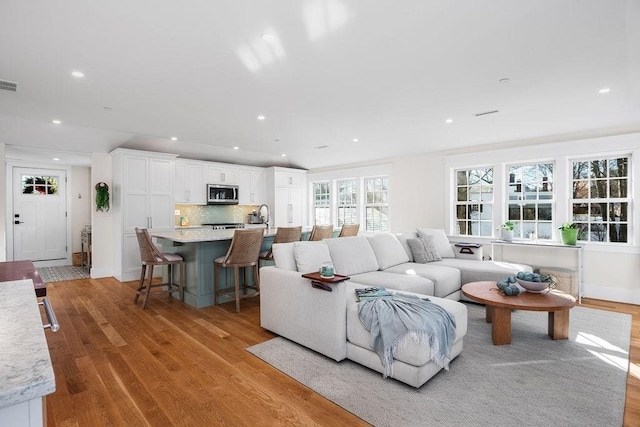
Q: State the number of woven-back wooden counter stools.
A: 5